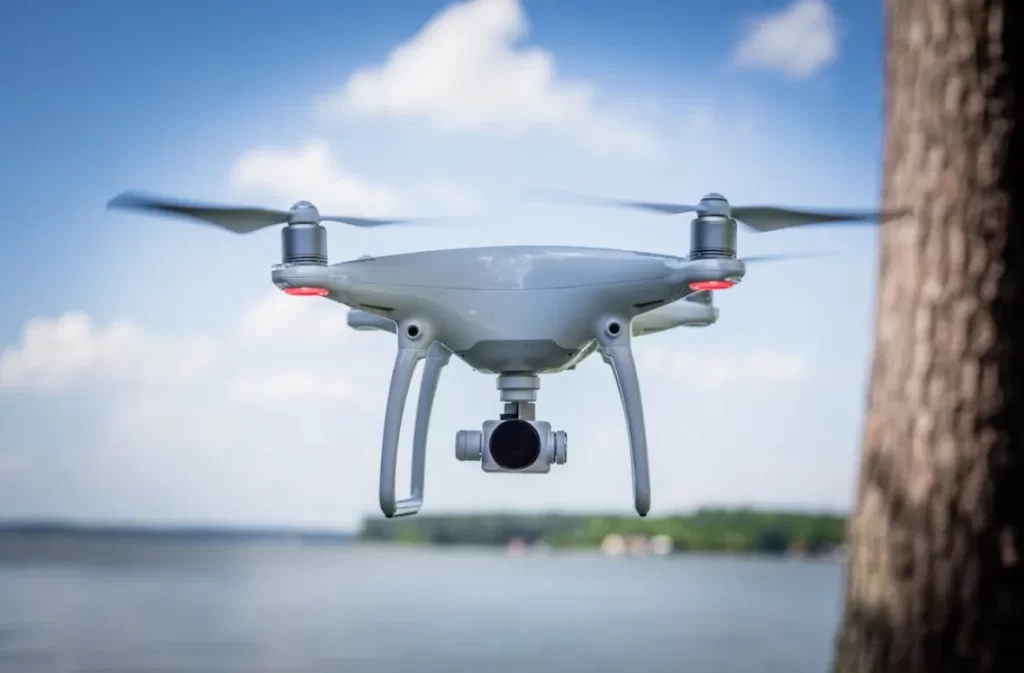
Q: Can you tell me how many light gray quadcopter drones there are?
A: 1